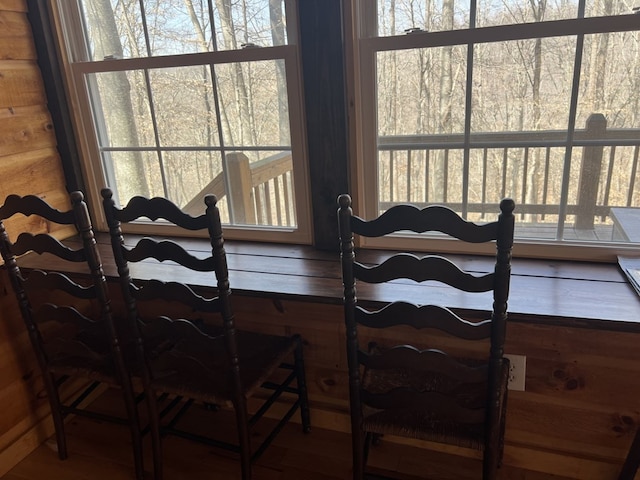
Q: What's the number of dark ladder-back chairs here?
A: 3